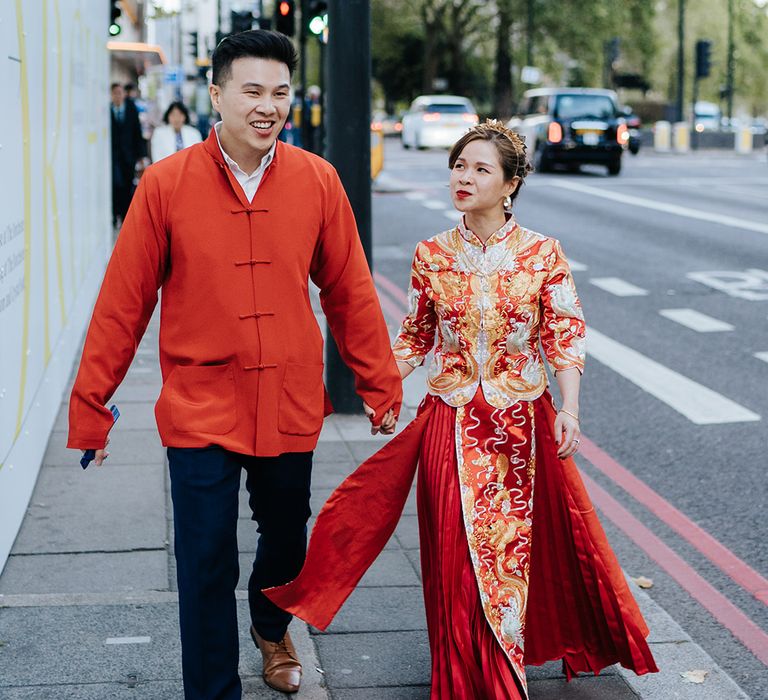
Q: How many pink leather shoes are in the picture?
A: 0